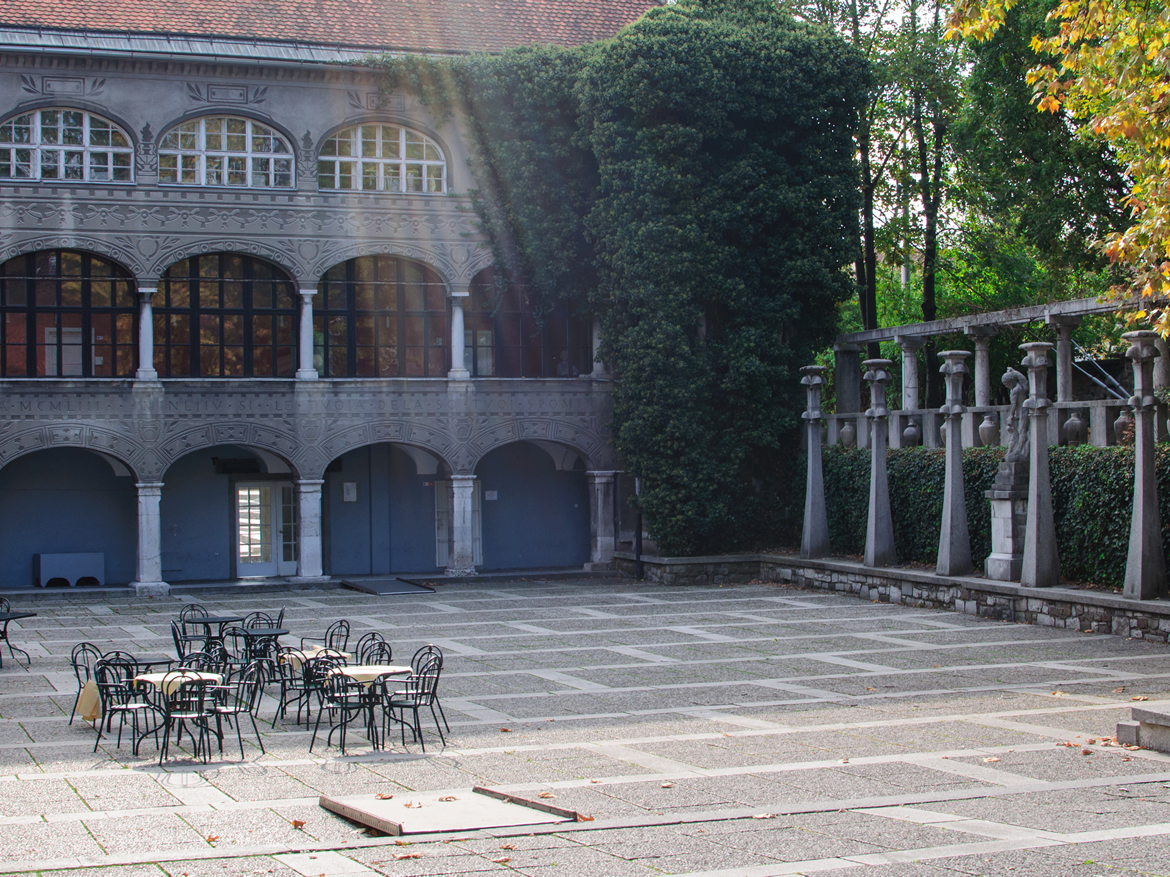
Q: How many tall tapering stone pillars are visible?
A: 5